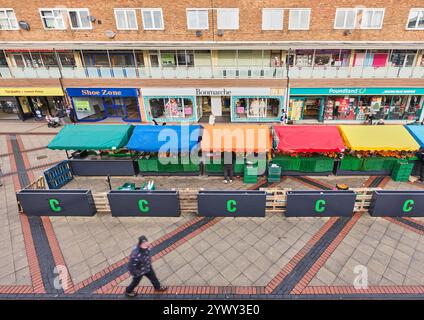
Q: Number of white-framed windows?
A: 12